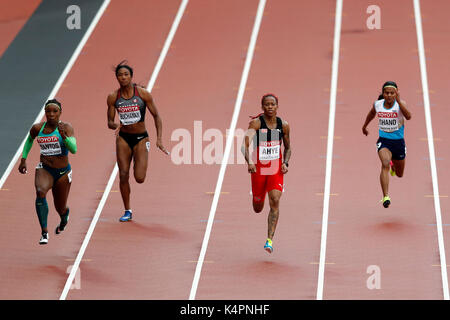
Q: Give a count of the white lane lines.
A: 5